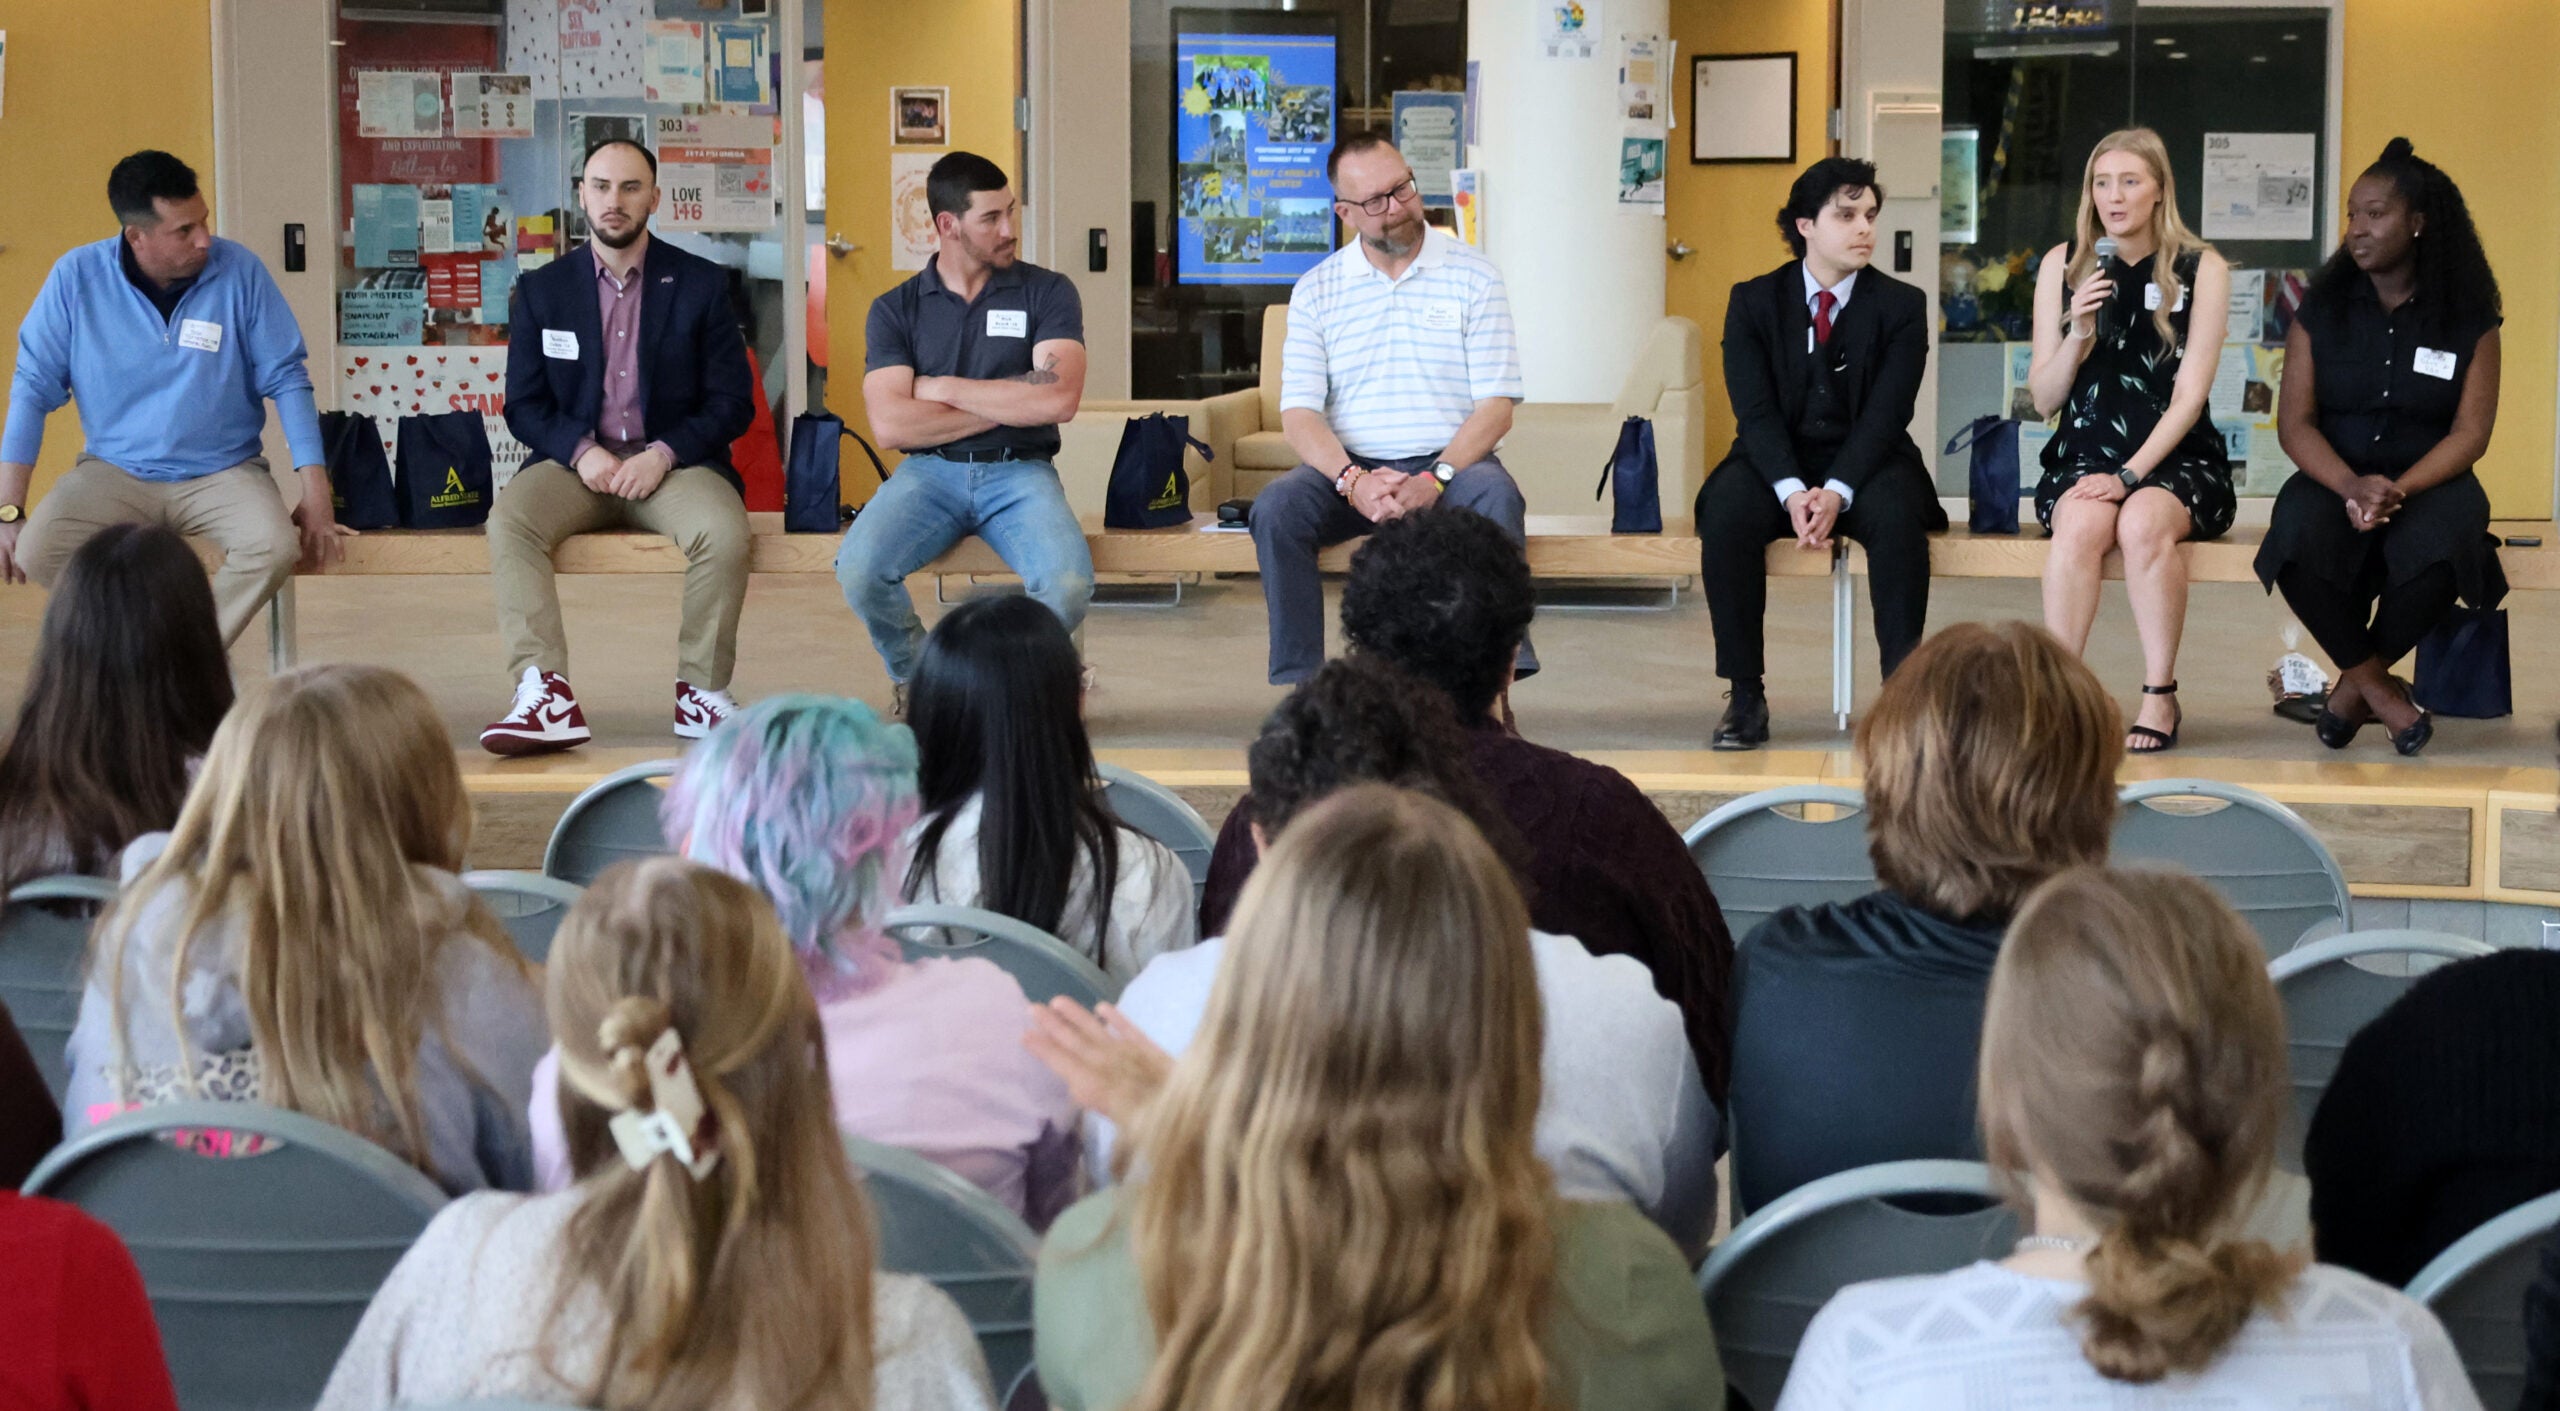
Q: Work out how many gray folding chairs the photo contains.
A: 12